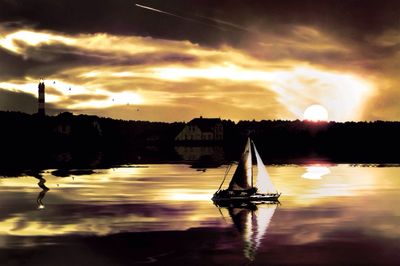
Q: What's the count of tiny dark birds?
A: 5